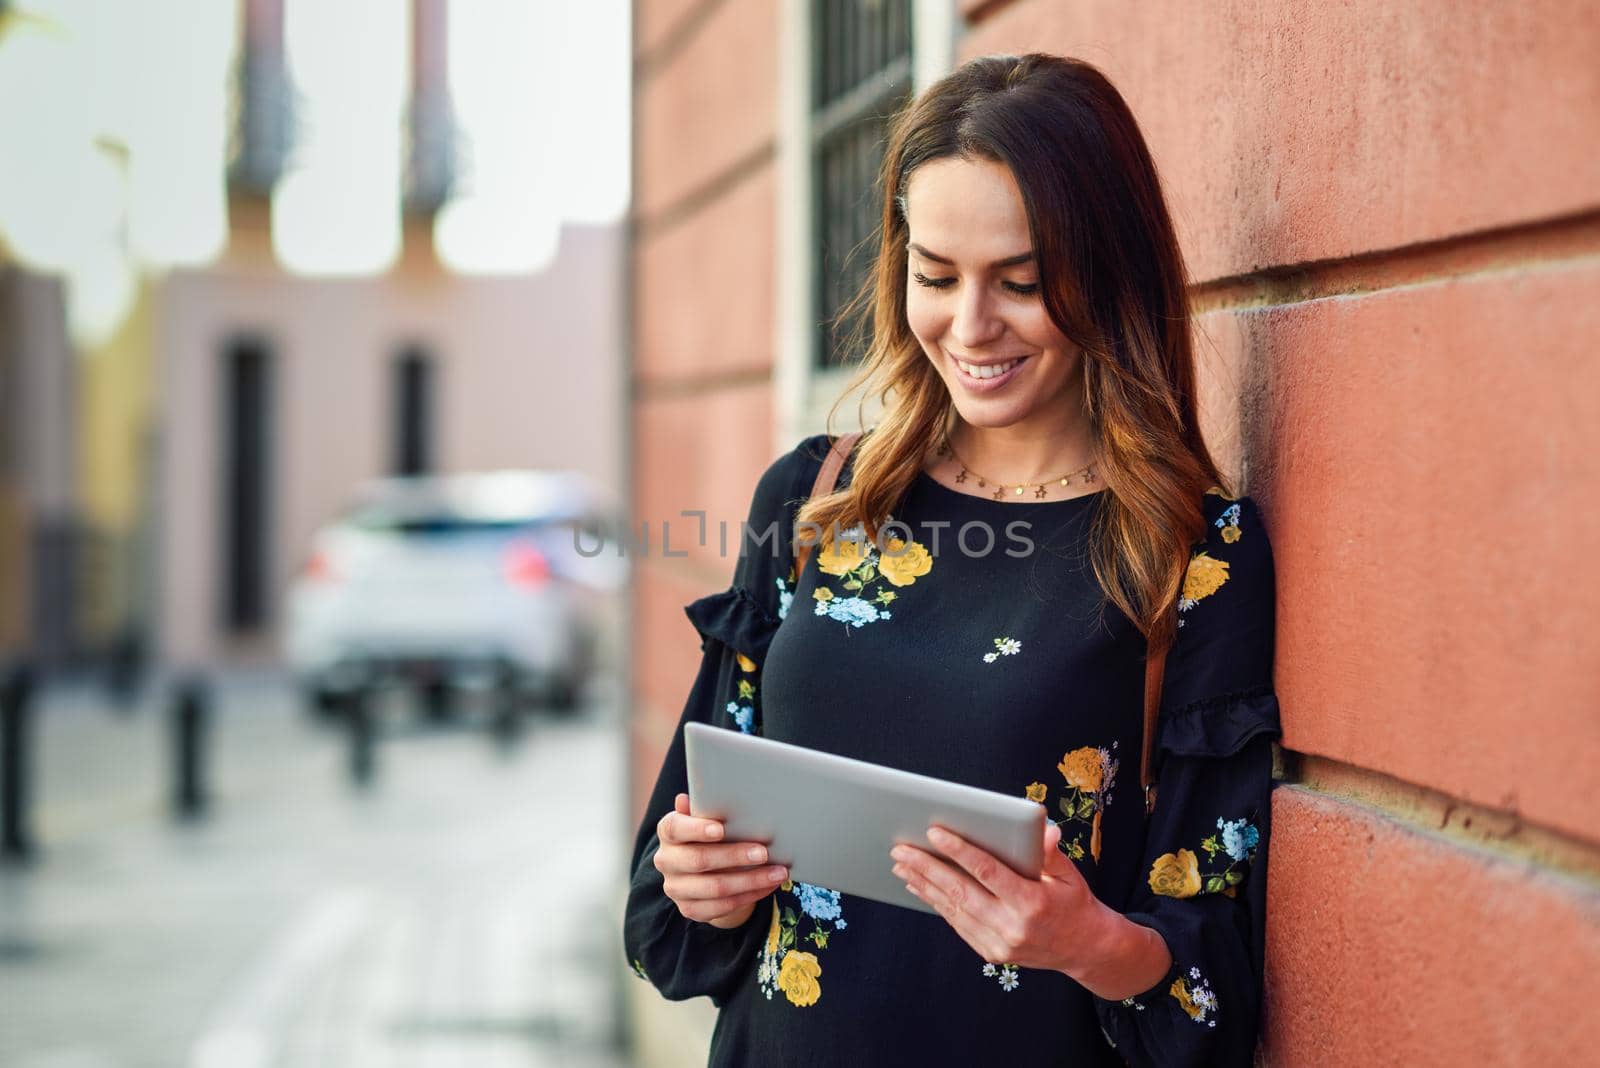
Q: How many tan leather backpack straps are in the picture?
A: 2